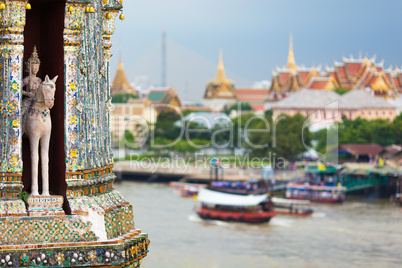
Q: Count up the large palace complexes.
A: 1